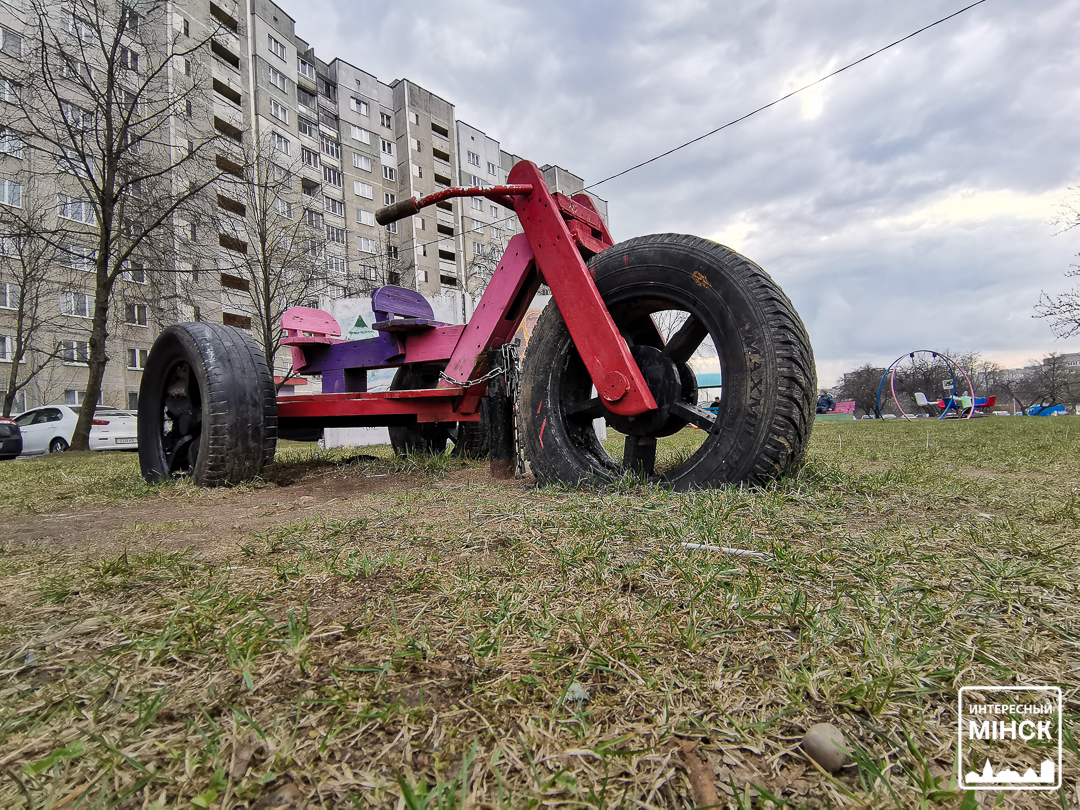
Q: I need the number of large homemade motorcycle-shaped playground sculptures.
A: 1